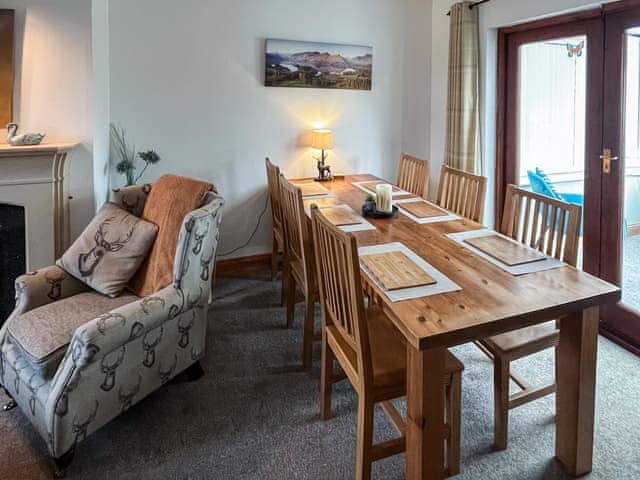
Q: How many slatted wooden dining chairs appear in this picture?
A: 6